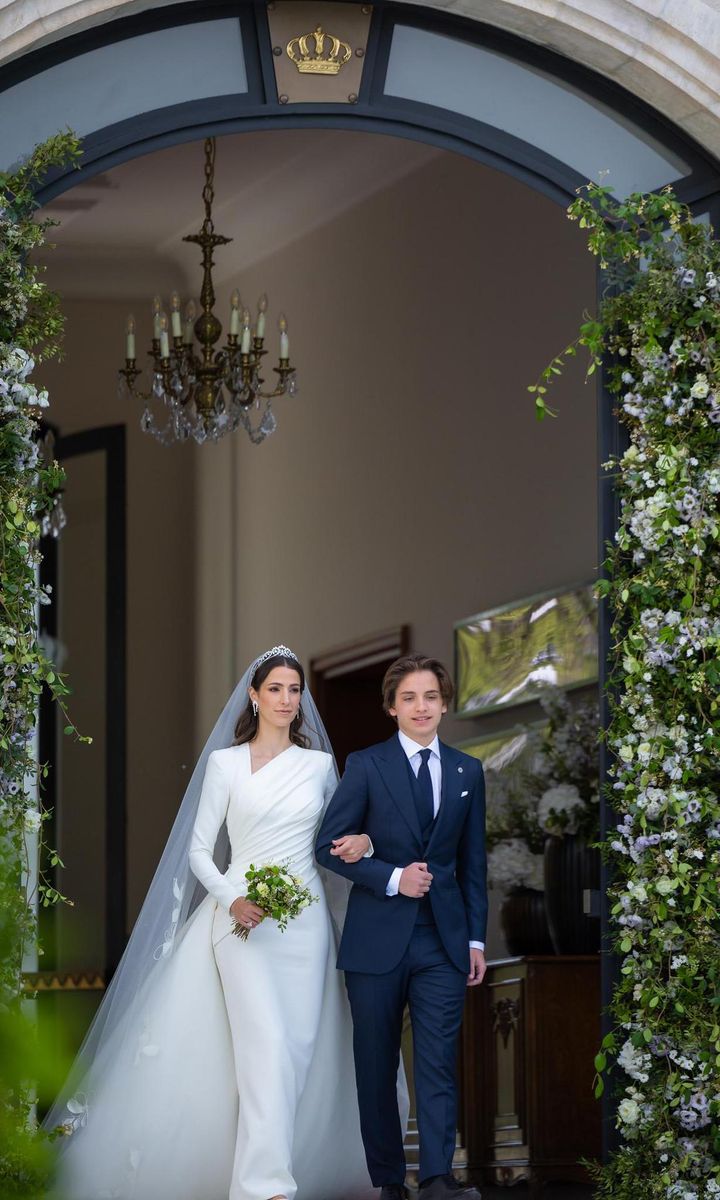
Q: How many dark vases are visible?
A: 2